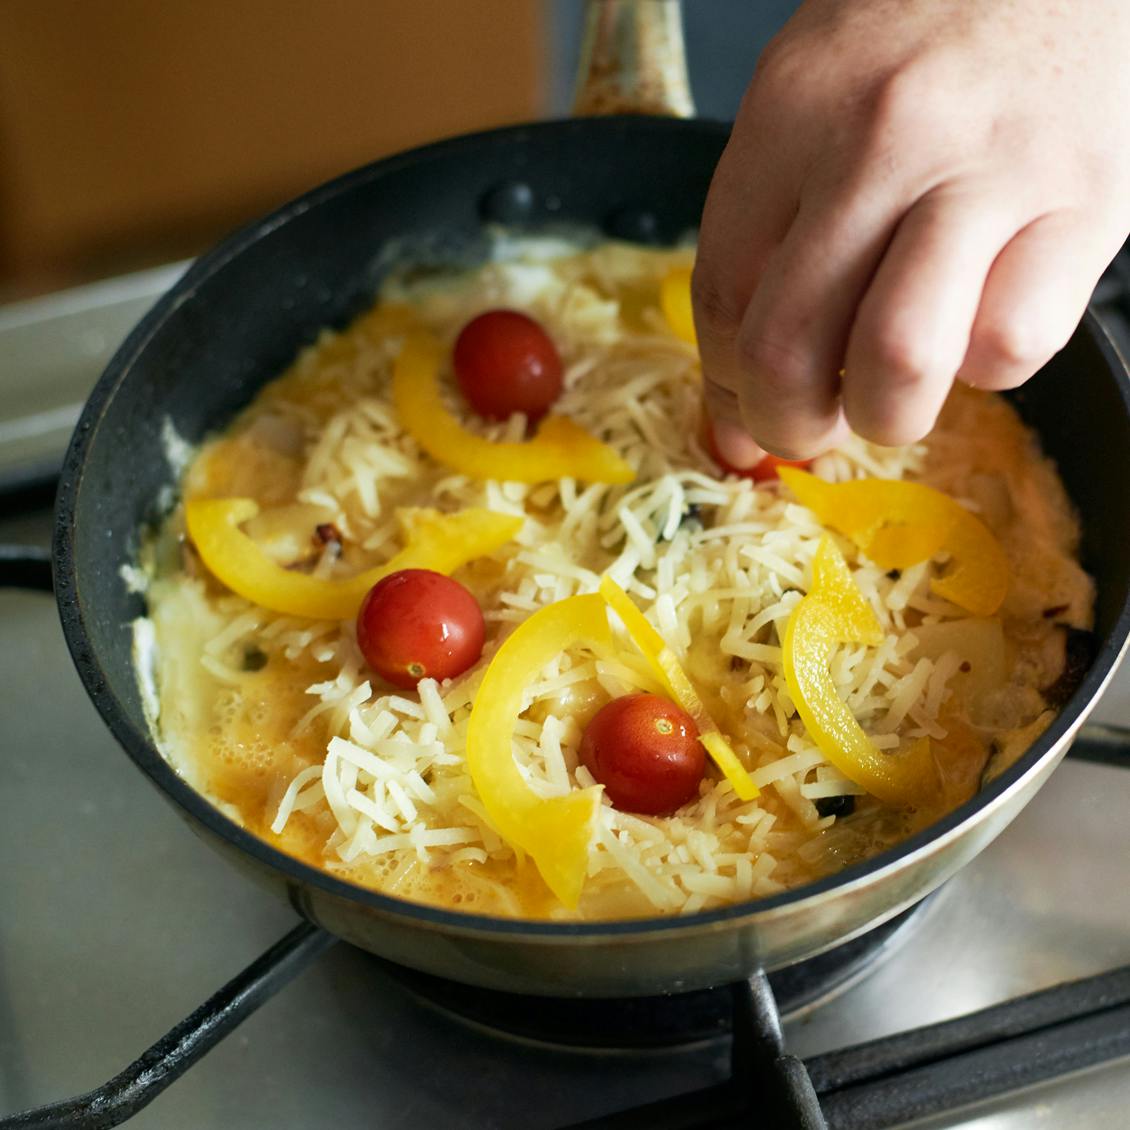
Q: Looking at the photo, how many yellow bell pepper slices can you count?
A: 7